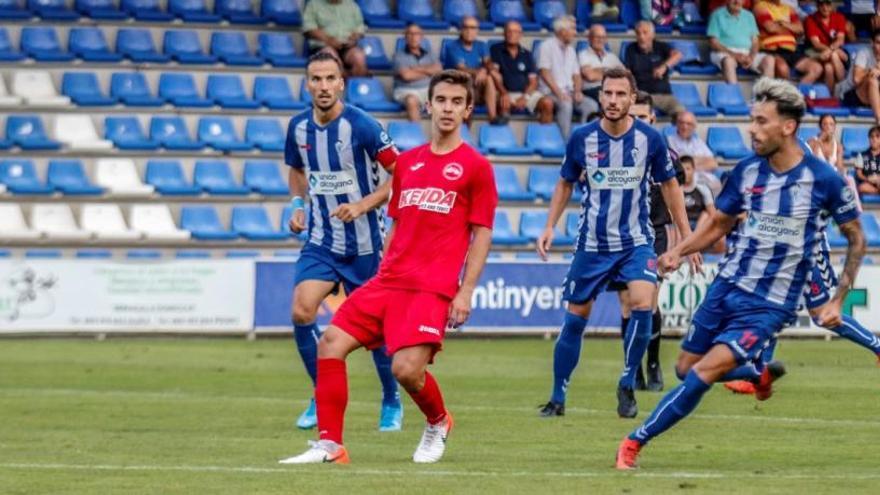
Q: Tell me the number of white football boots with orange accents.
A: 2